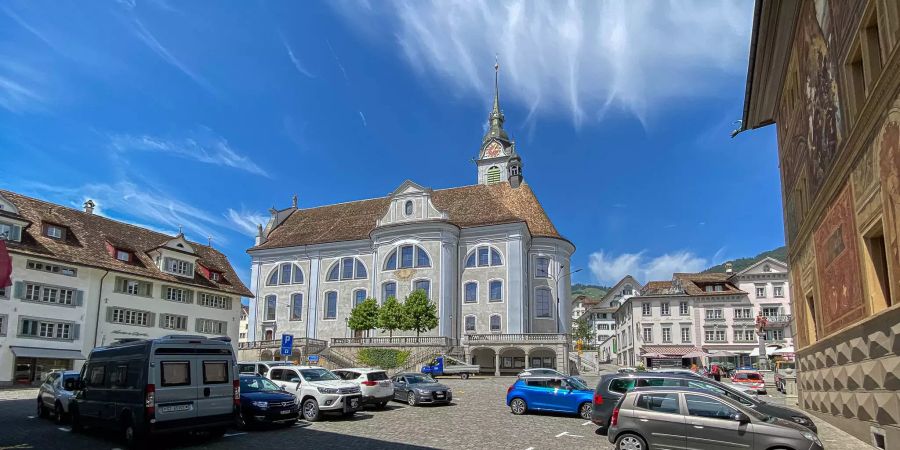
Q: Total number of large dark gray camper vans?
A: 1